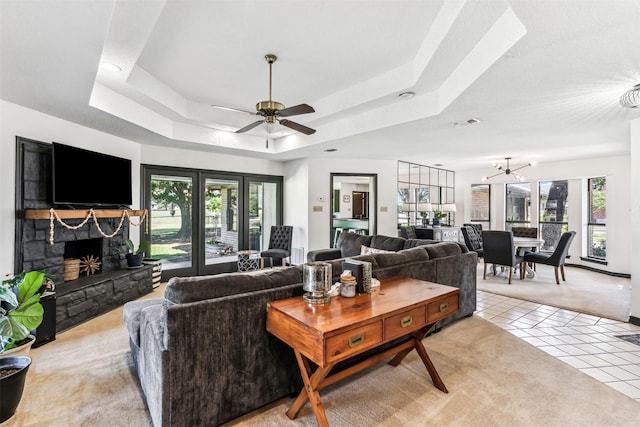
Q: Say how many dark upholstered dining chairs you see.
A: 5